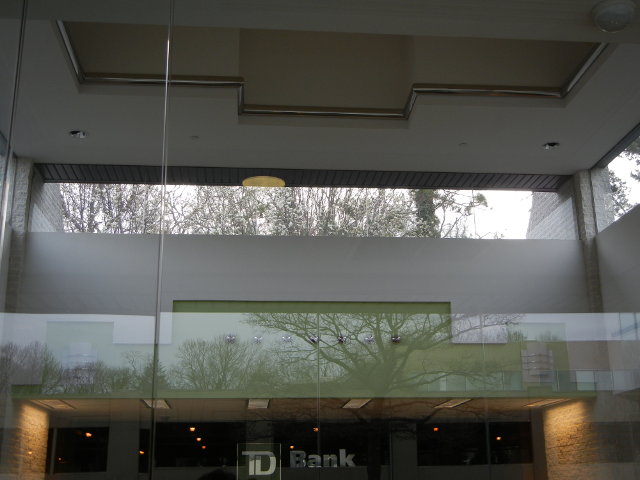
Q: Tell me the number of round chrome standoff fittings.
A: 7